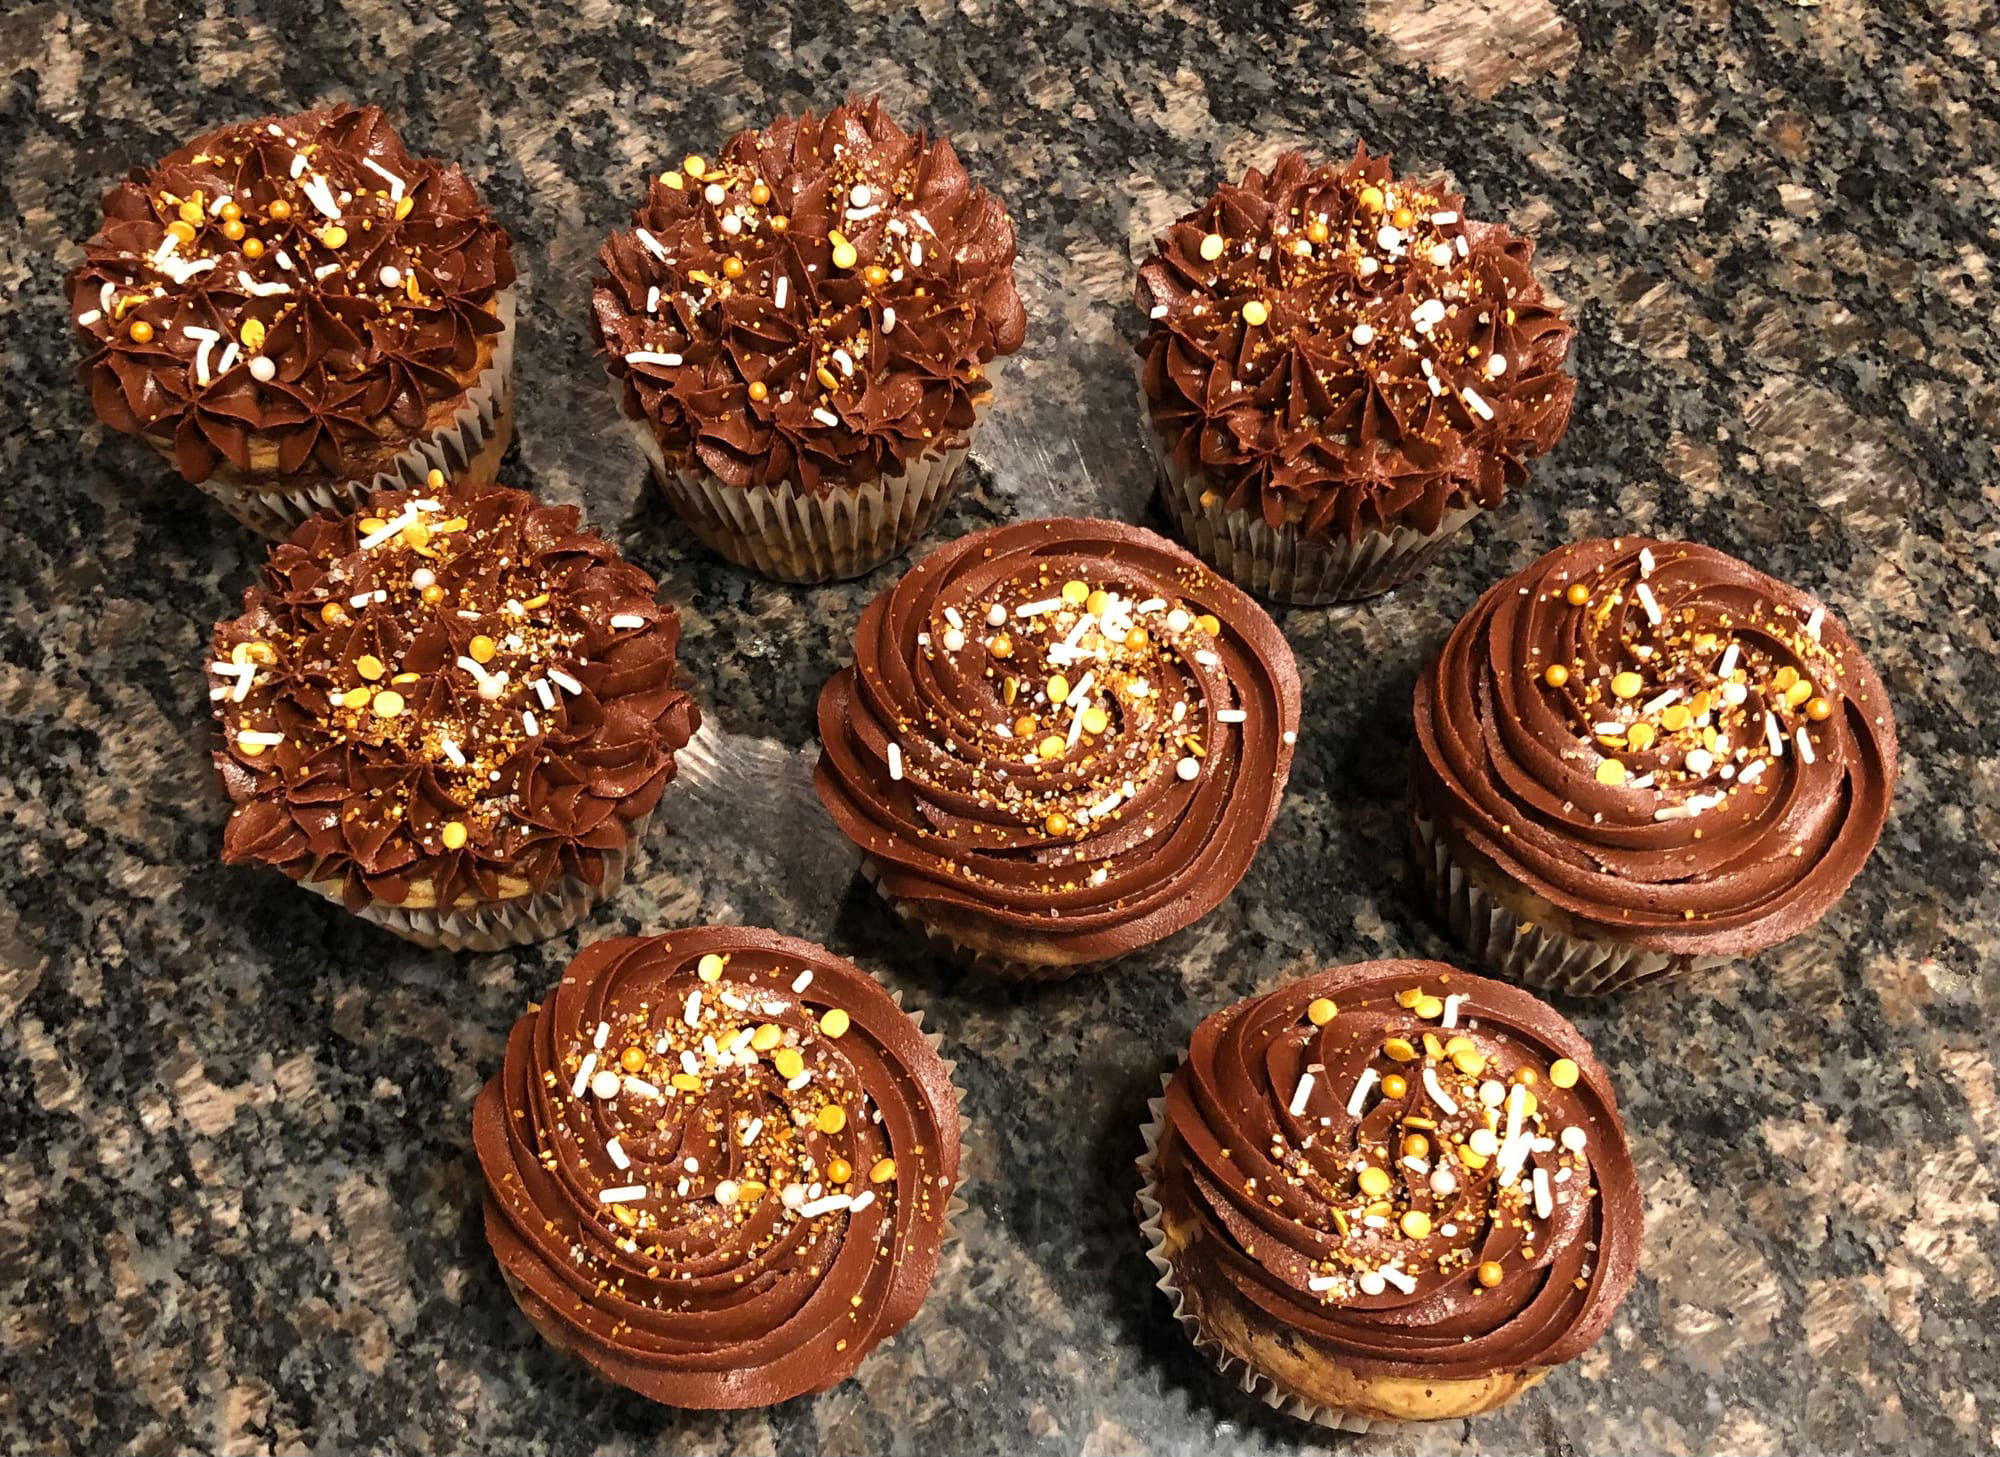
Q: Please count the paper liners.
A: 8